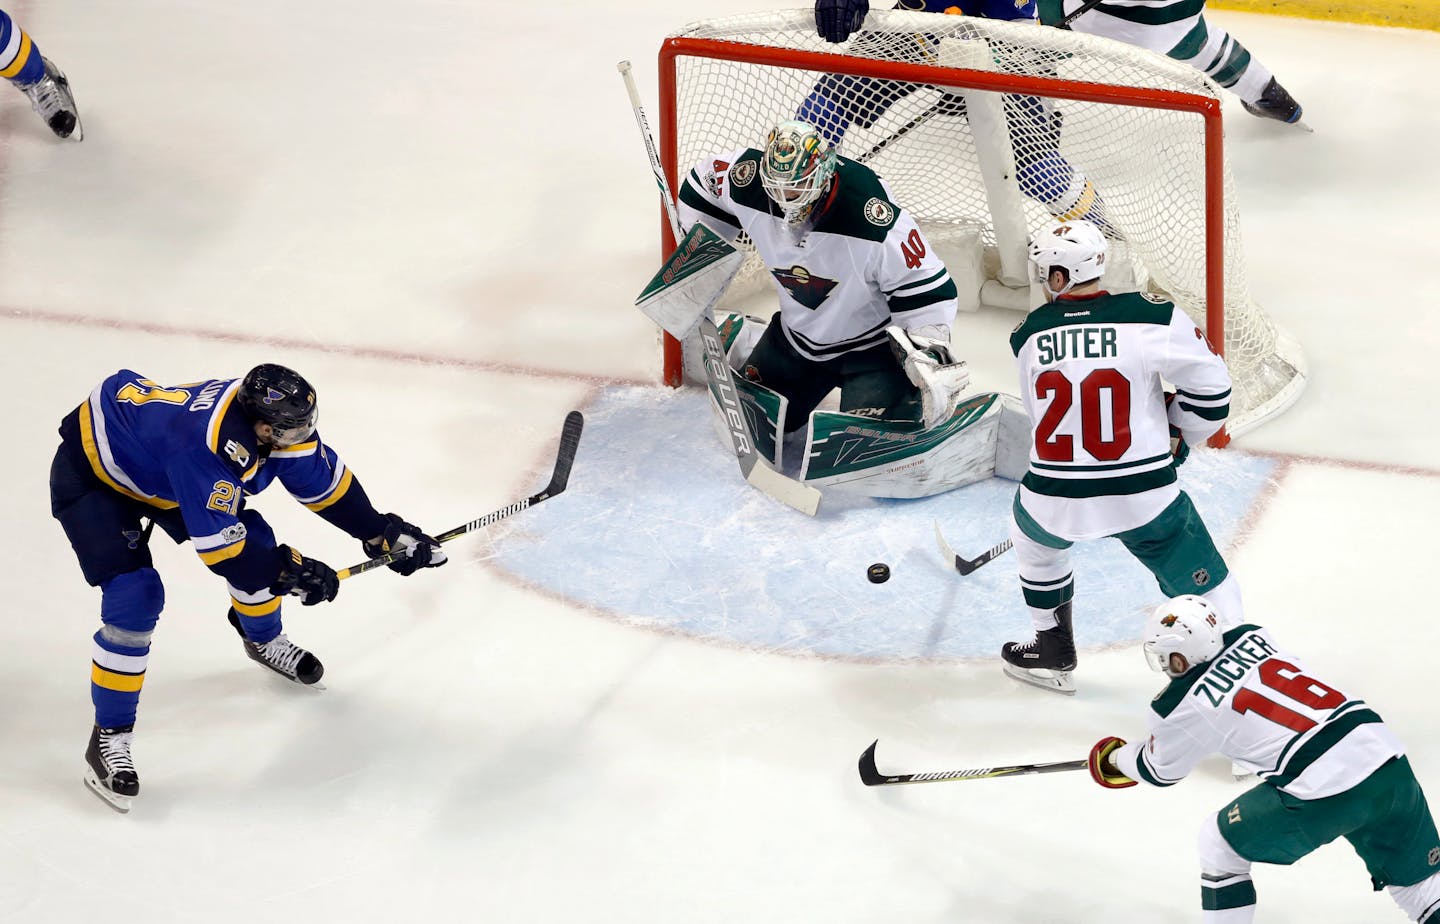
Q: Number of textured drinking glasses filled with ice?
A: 0